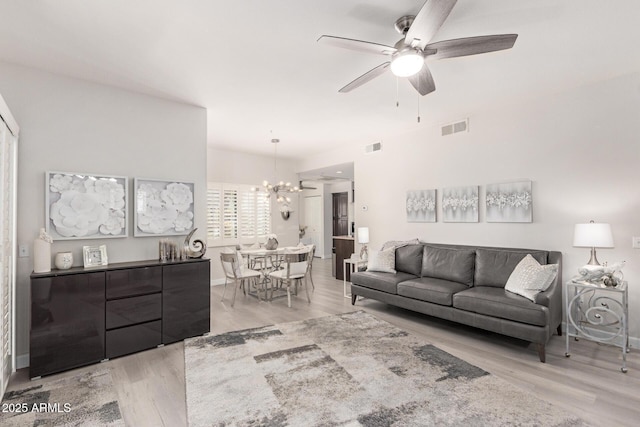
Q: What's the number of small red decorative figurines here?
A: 0